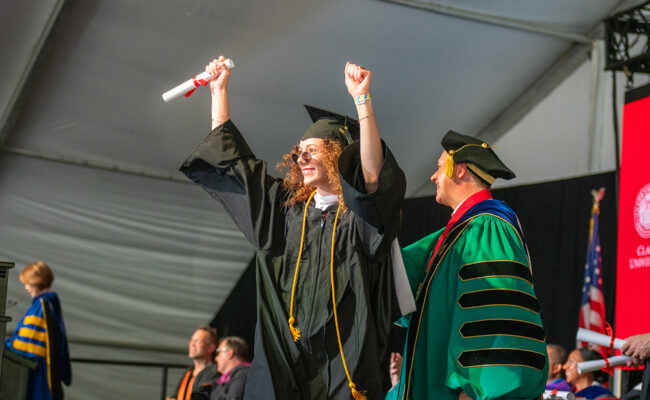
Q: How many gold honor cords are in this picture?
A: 1